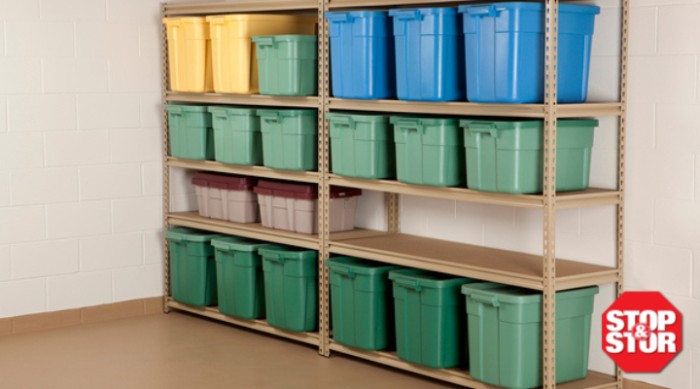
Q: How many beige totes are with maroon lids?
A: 2